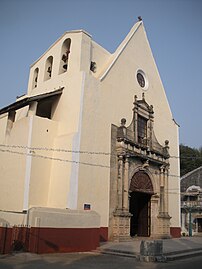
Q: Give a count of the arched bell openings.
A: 3